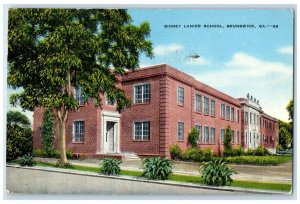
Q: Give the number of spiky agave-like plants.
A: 4